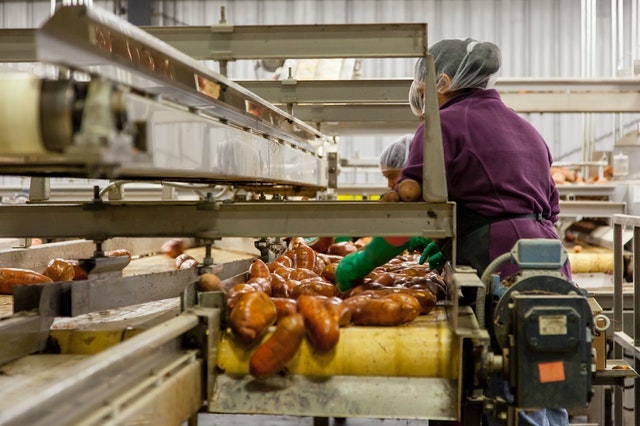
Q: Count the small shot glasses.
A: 0